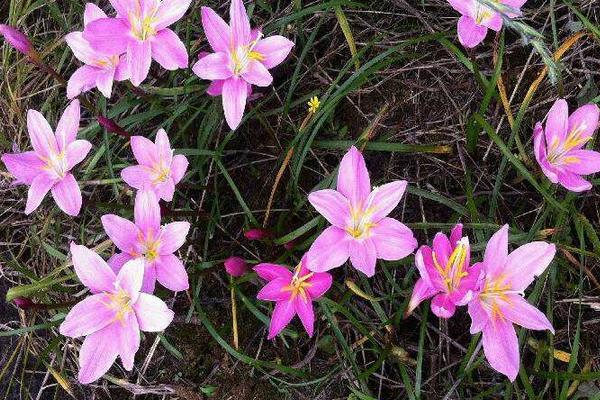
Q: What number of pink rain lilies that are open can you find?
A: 13